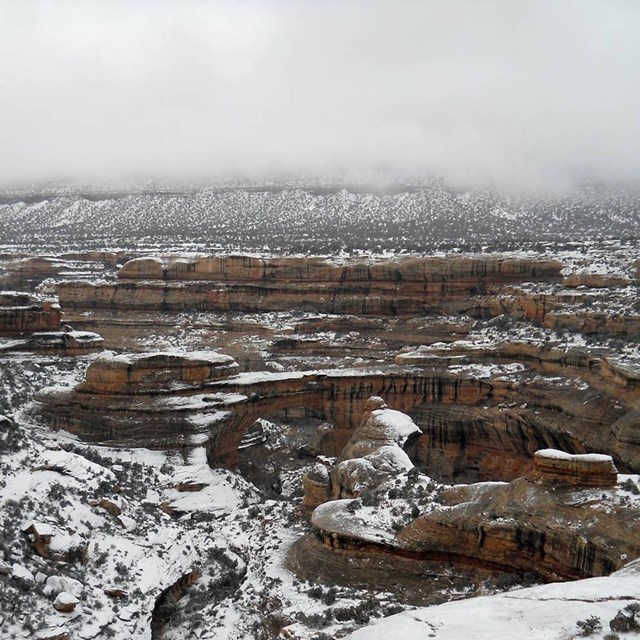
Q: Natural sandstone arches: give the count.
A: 1